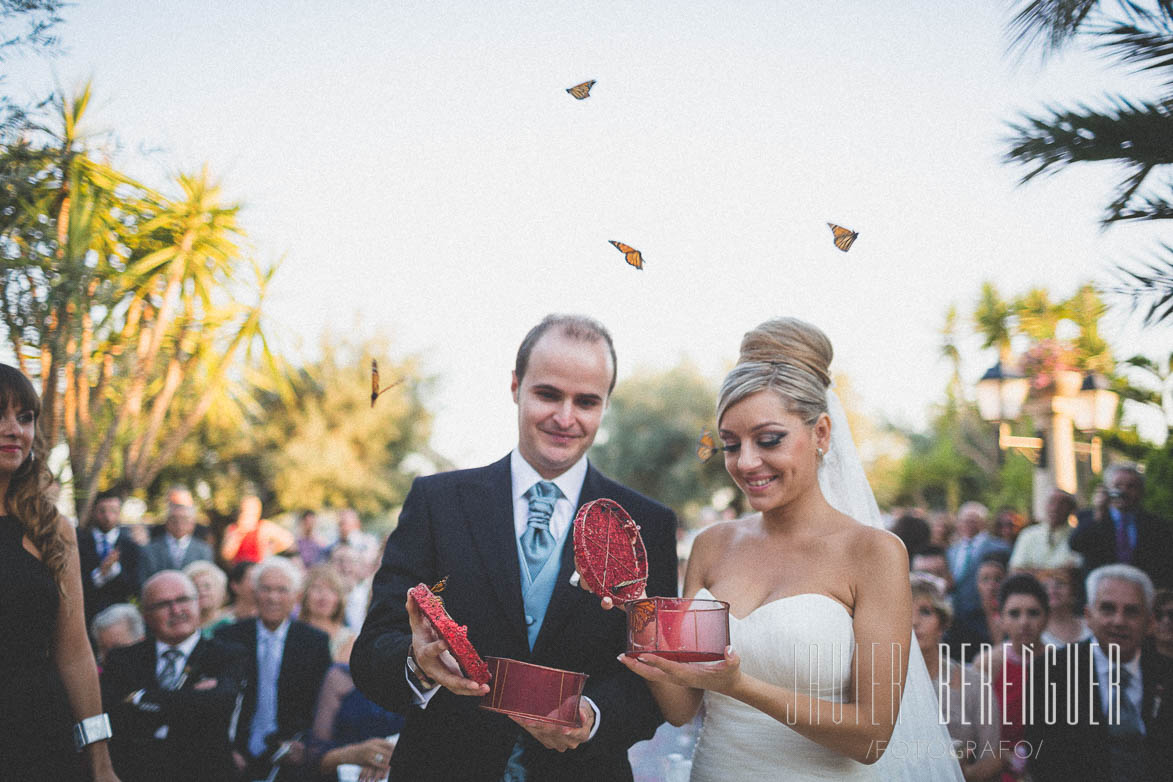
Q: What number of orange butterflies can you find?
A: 7